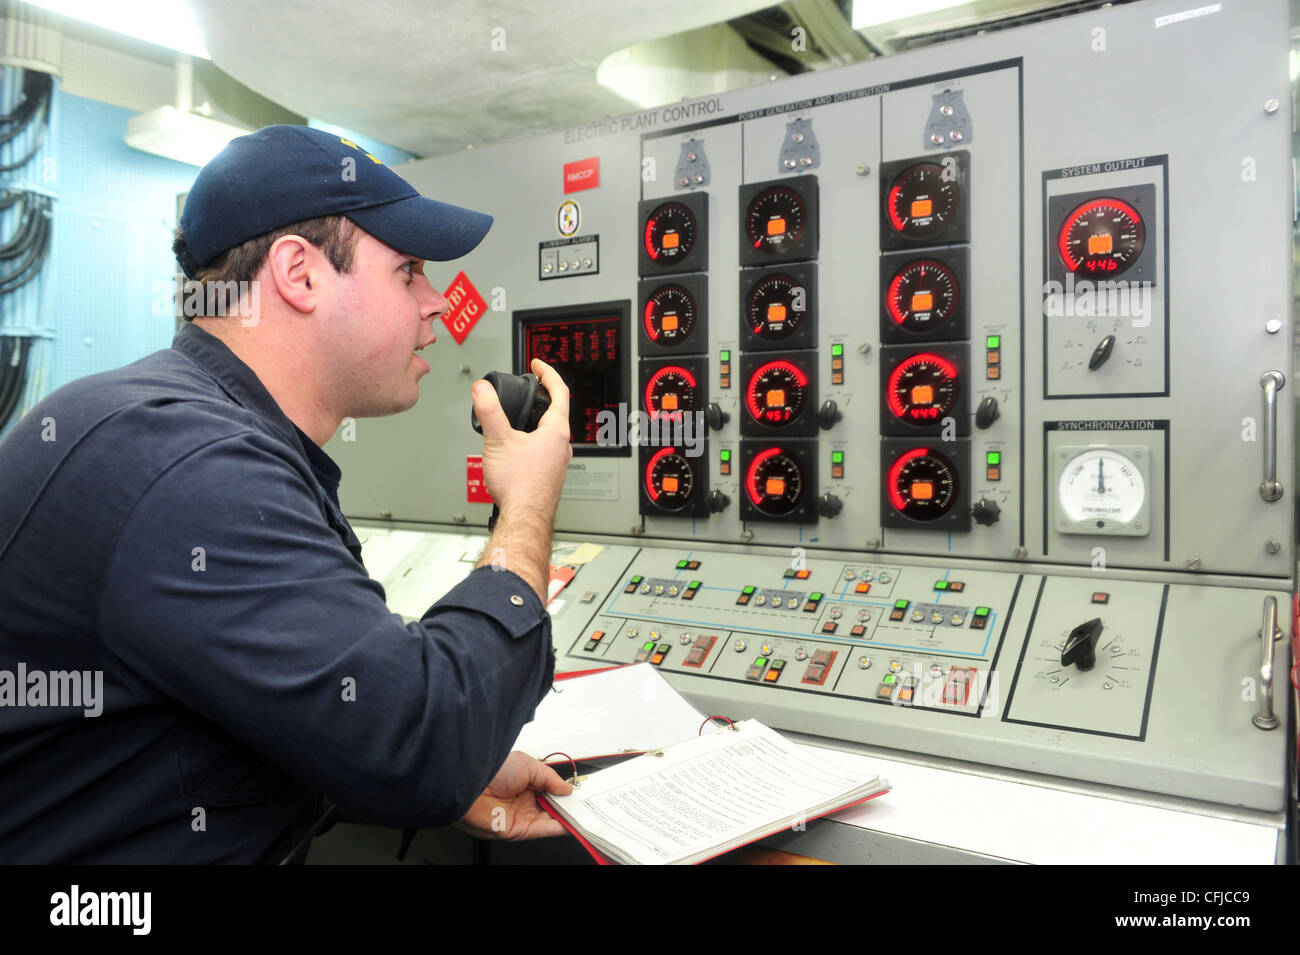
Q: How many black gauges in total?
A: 13